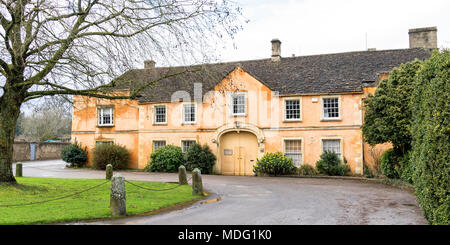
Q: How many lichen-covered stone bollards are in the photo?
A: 5